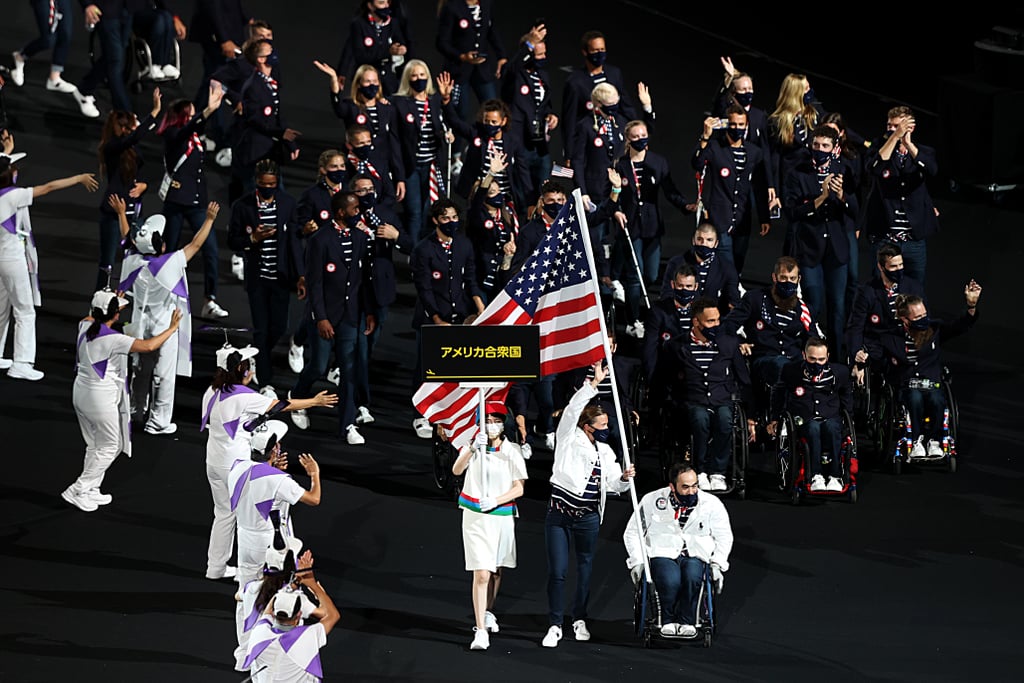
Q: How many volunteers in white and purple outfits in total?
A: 7